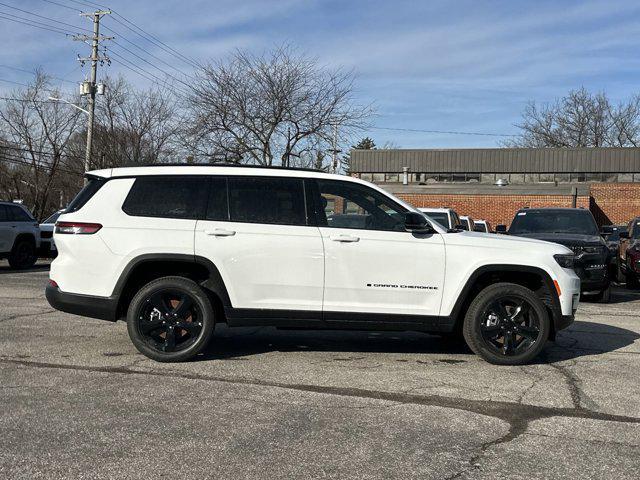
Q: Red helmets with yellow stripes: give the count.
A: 0